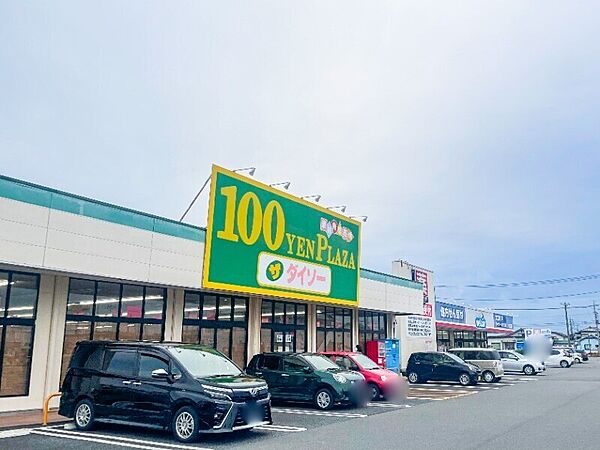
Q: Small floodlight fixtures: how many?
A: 5